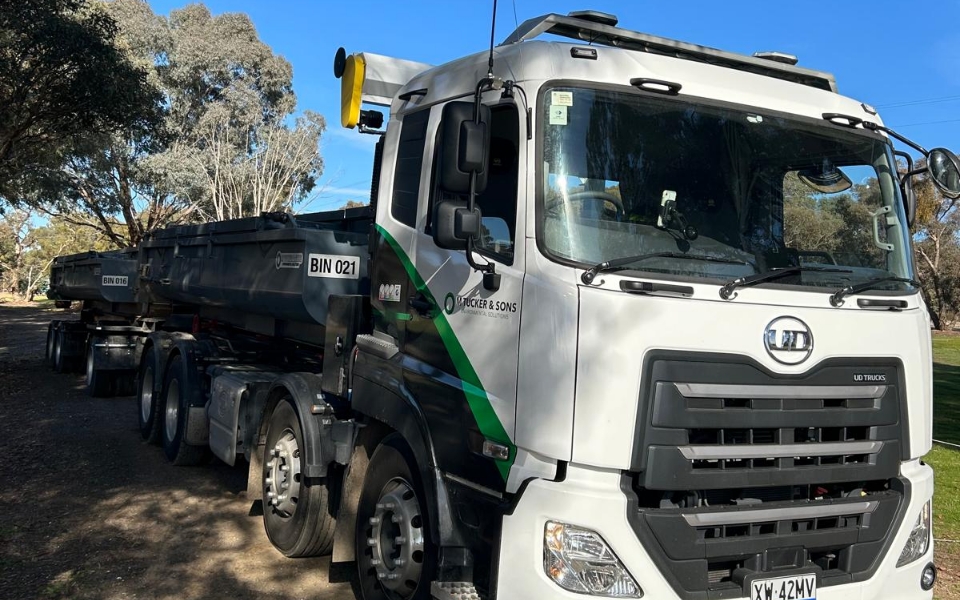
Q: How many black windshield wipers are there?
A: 3